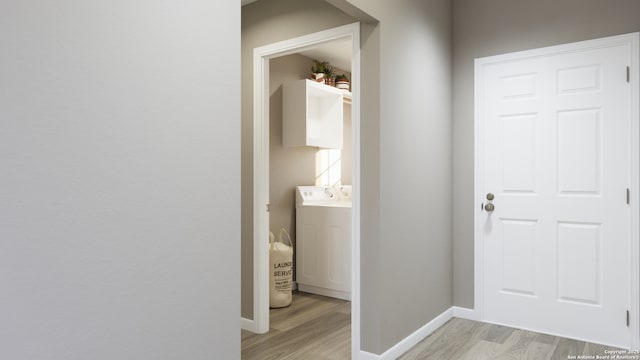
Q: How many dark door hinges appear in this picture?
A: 3